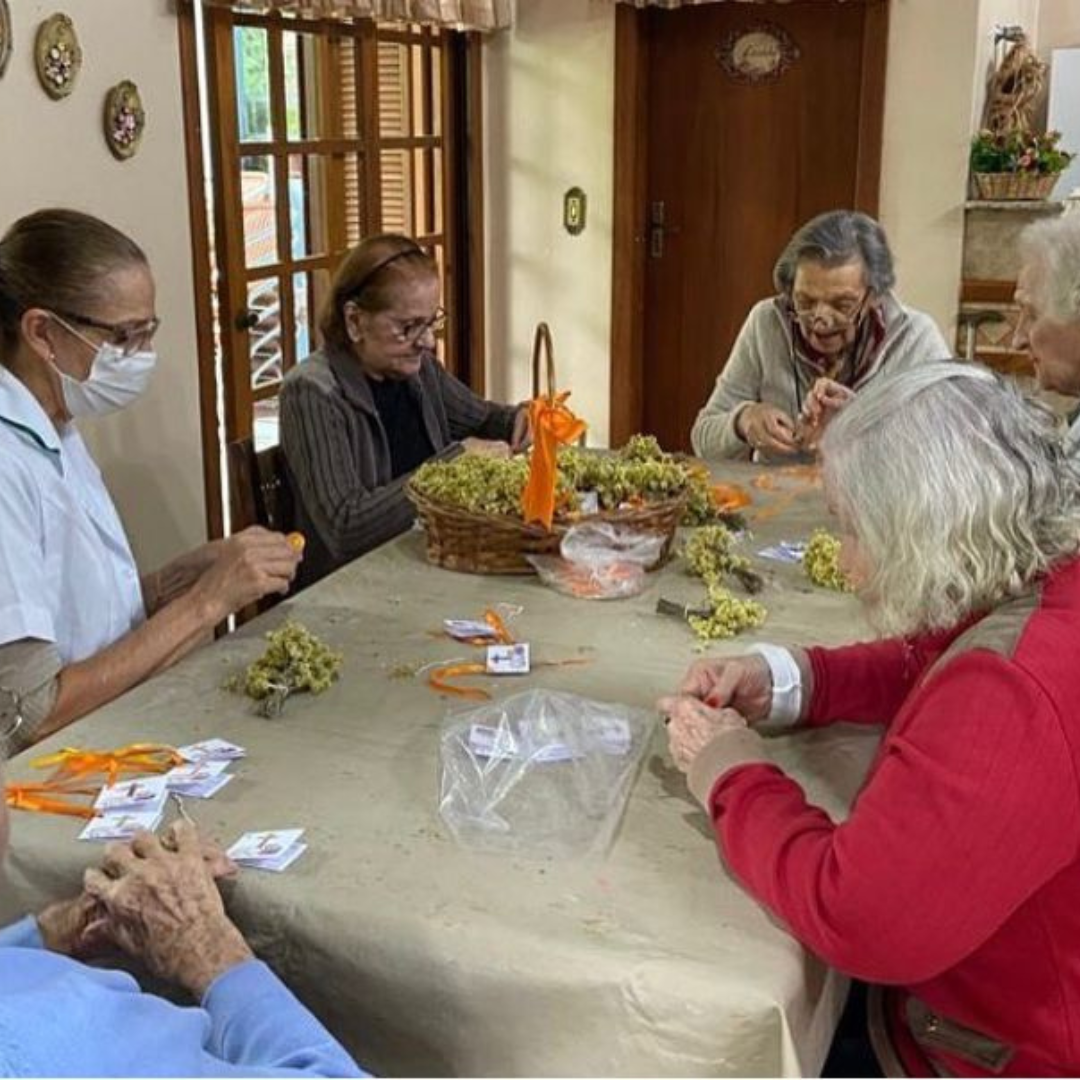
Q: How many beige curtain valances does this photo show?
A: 2